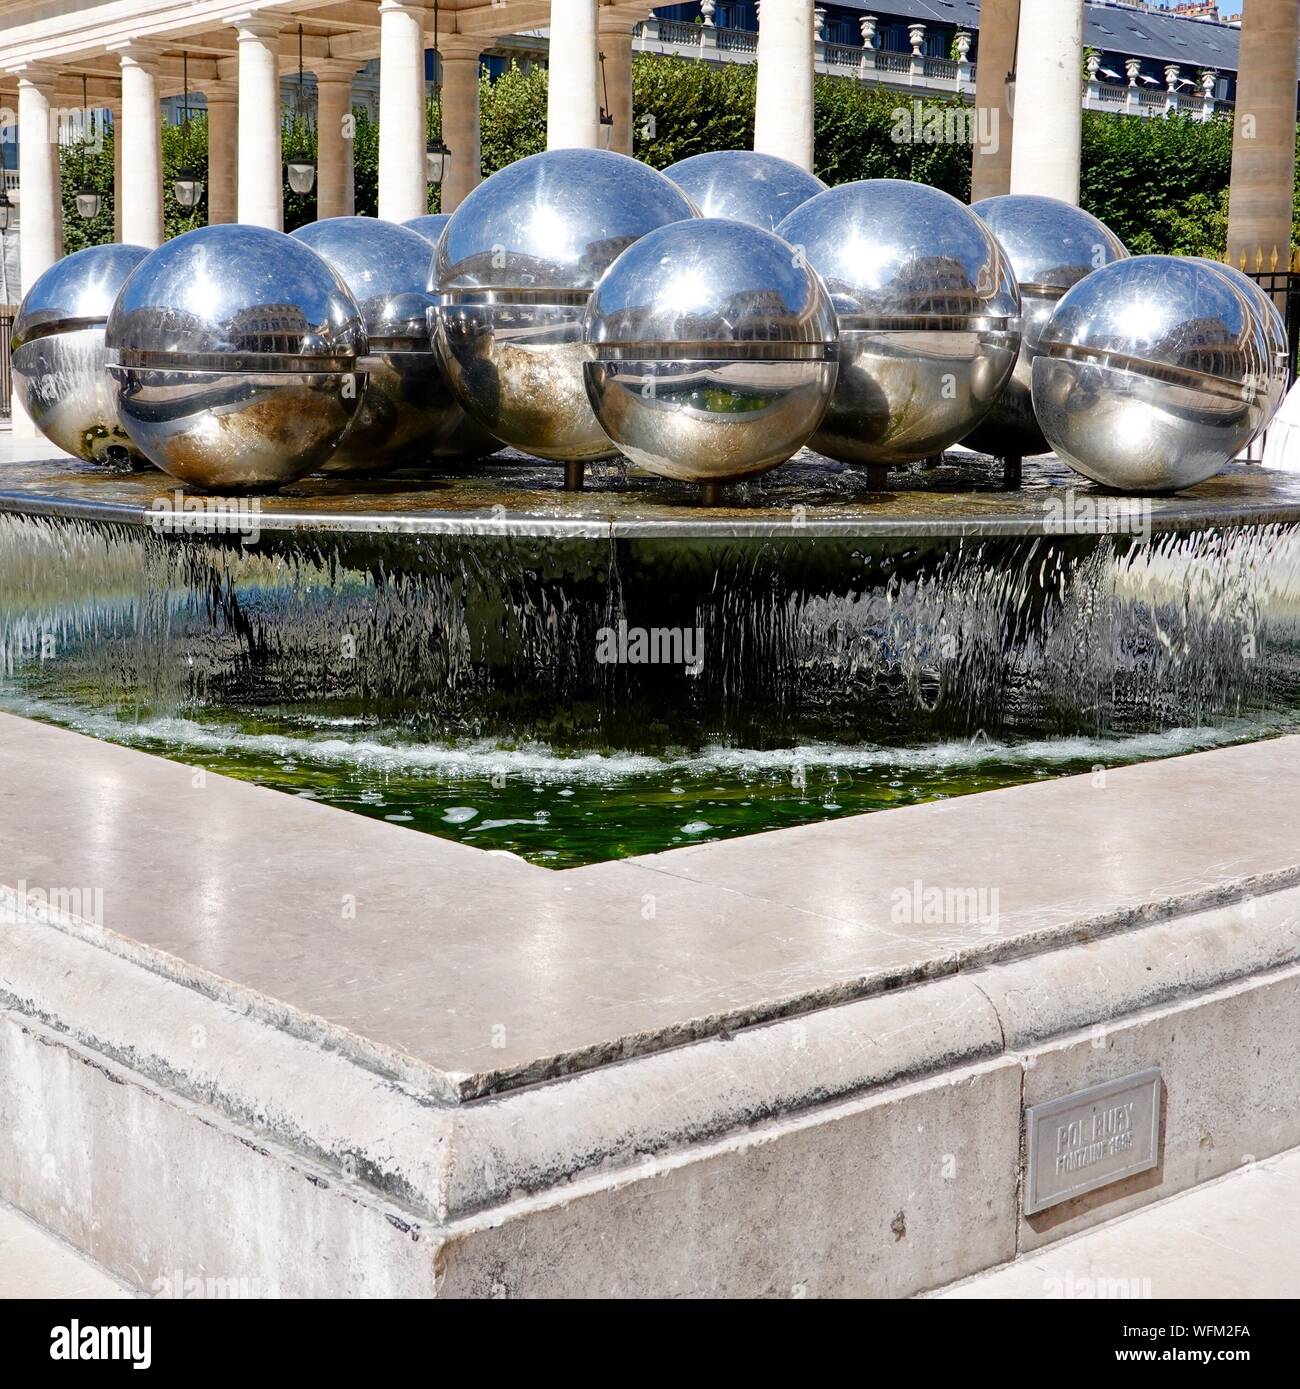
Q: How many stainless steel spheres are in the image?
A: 11